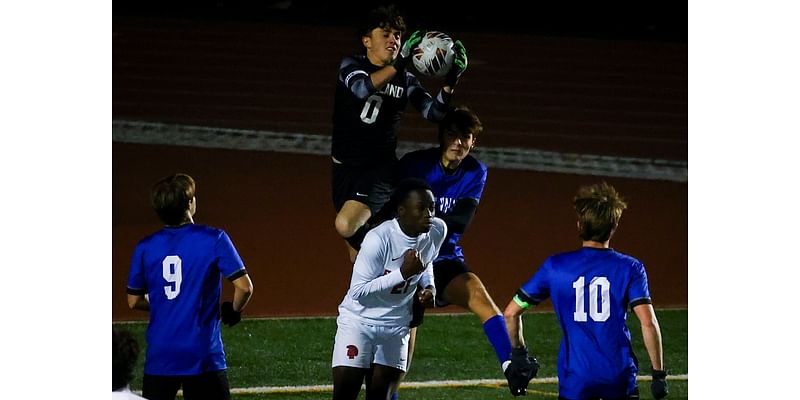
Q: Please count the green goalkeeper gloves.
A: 2